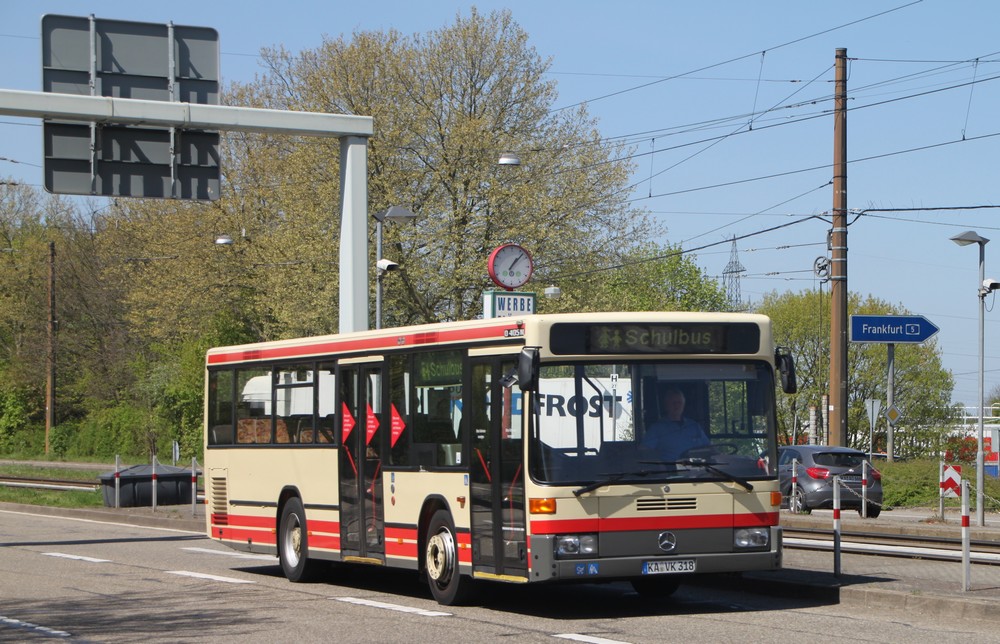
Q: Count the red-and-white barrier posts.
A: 8